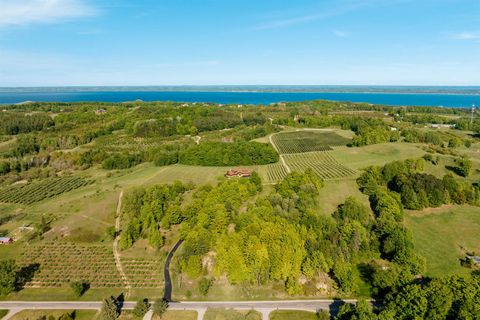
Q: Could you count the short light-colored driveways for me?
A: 4